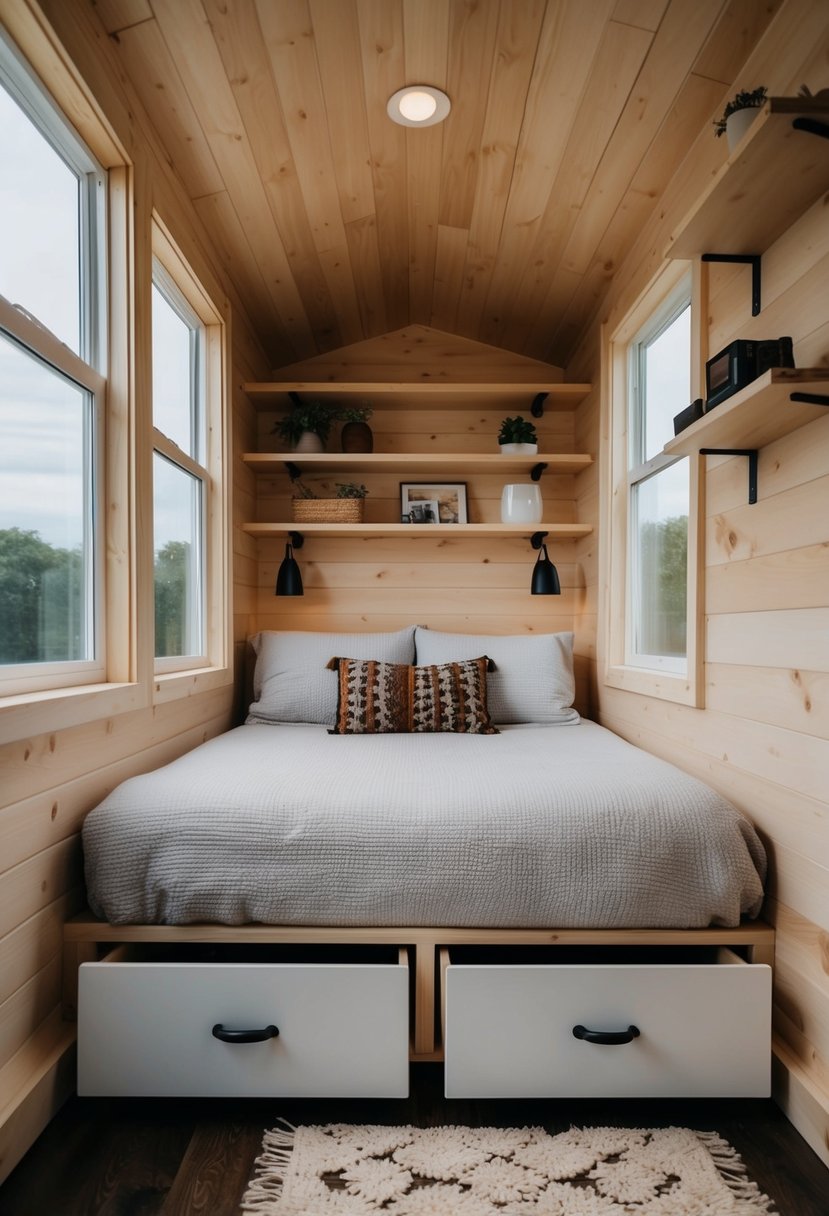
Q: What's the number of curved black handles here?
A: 2